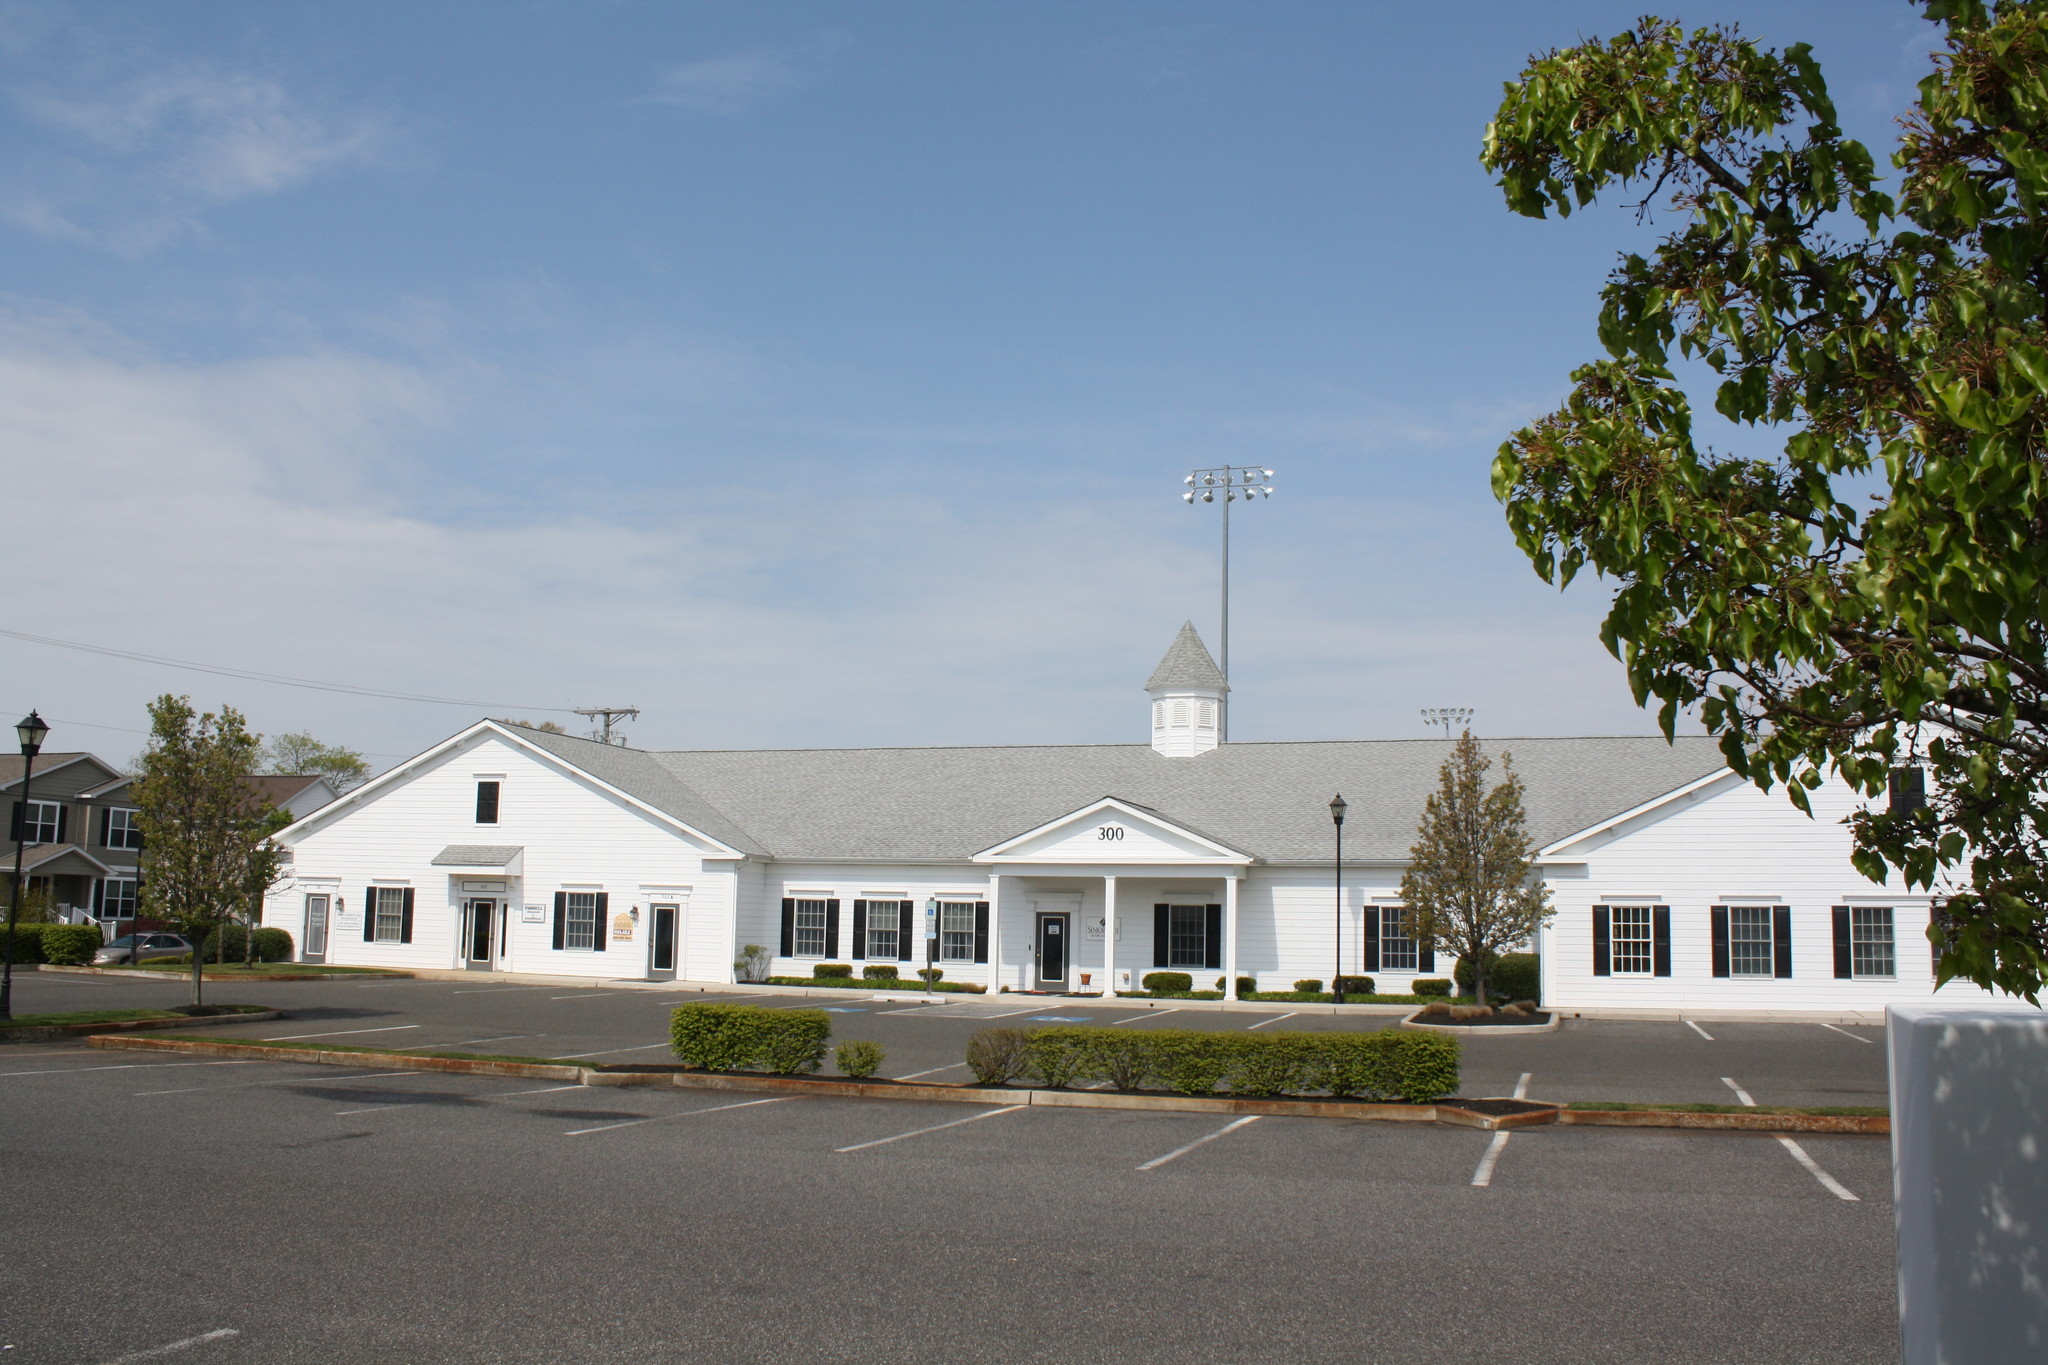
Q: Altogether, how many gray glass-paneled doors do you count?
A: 4